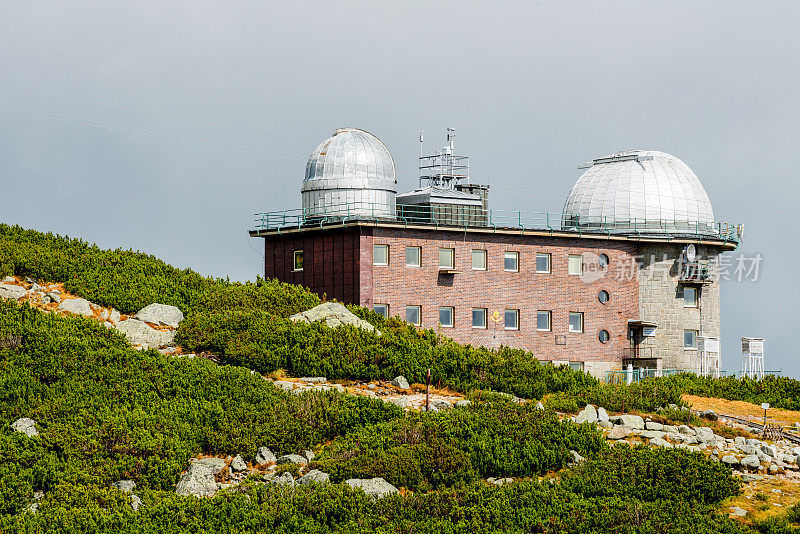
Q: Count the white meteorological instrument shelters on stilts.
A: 2